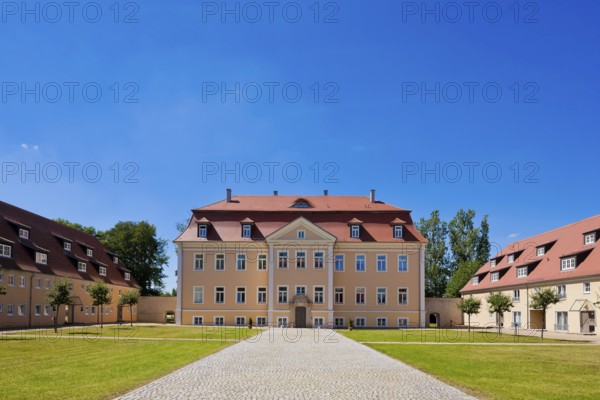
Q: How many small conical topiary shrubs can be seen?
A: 2